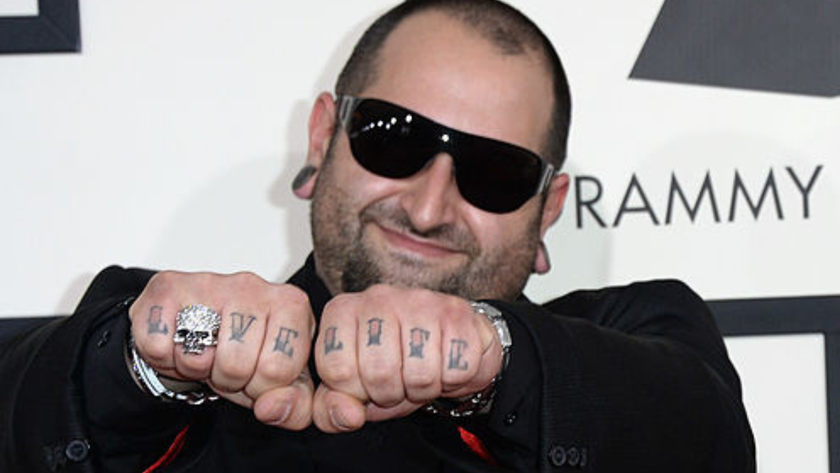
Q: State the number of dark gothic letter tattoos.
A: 7